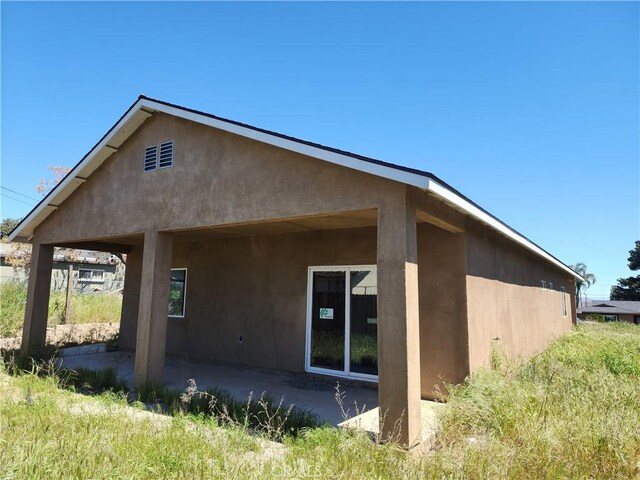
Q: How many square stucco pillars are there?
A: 3